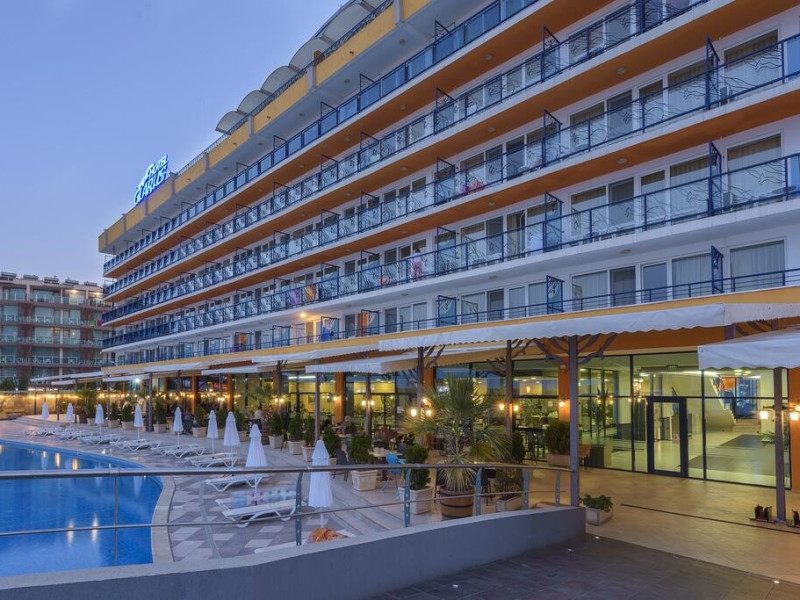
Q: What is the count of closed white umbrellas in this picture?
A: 9